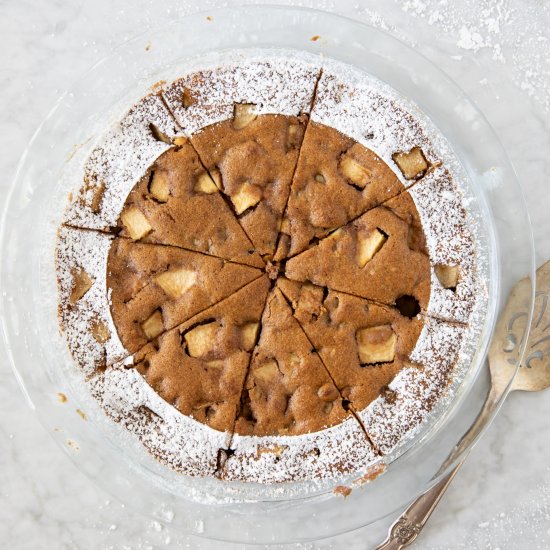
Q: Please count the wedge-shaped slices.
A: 8